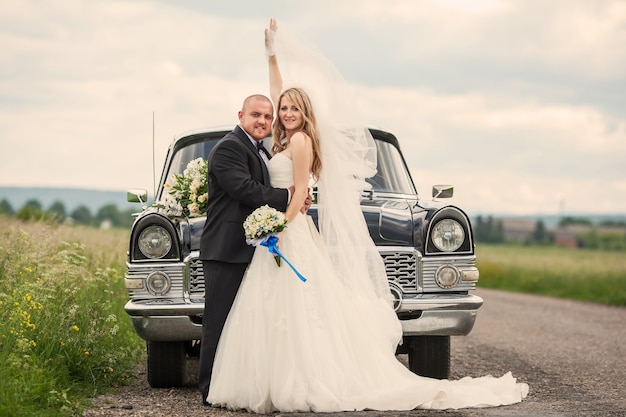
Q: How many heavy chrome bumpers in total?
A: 1